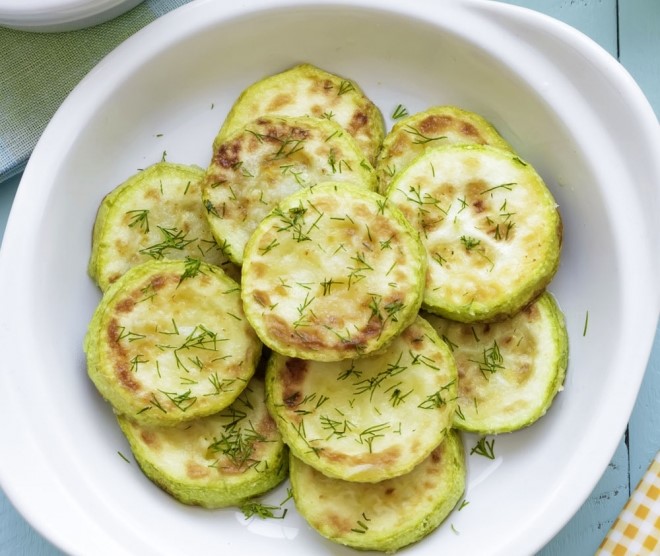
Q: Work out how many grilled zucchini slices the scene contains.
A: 11